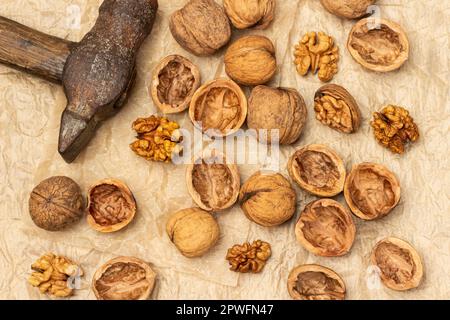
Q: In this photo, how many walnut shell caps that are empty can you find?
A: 11